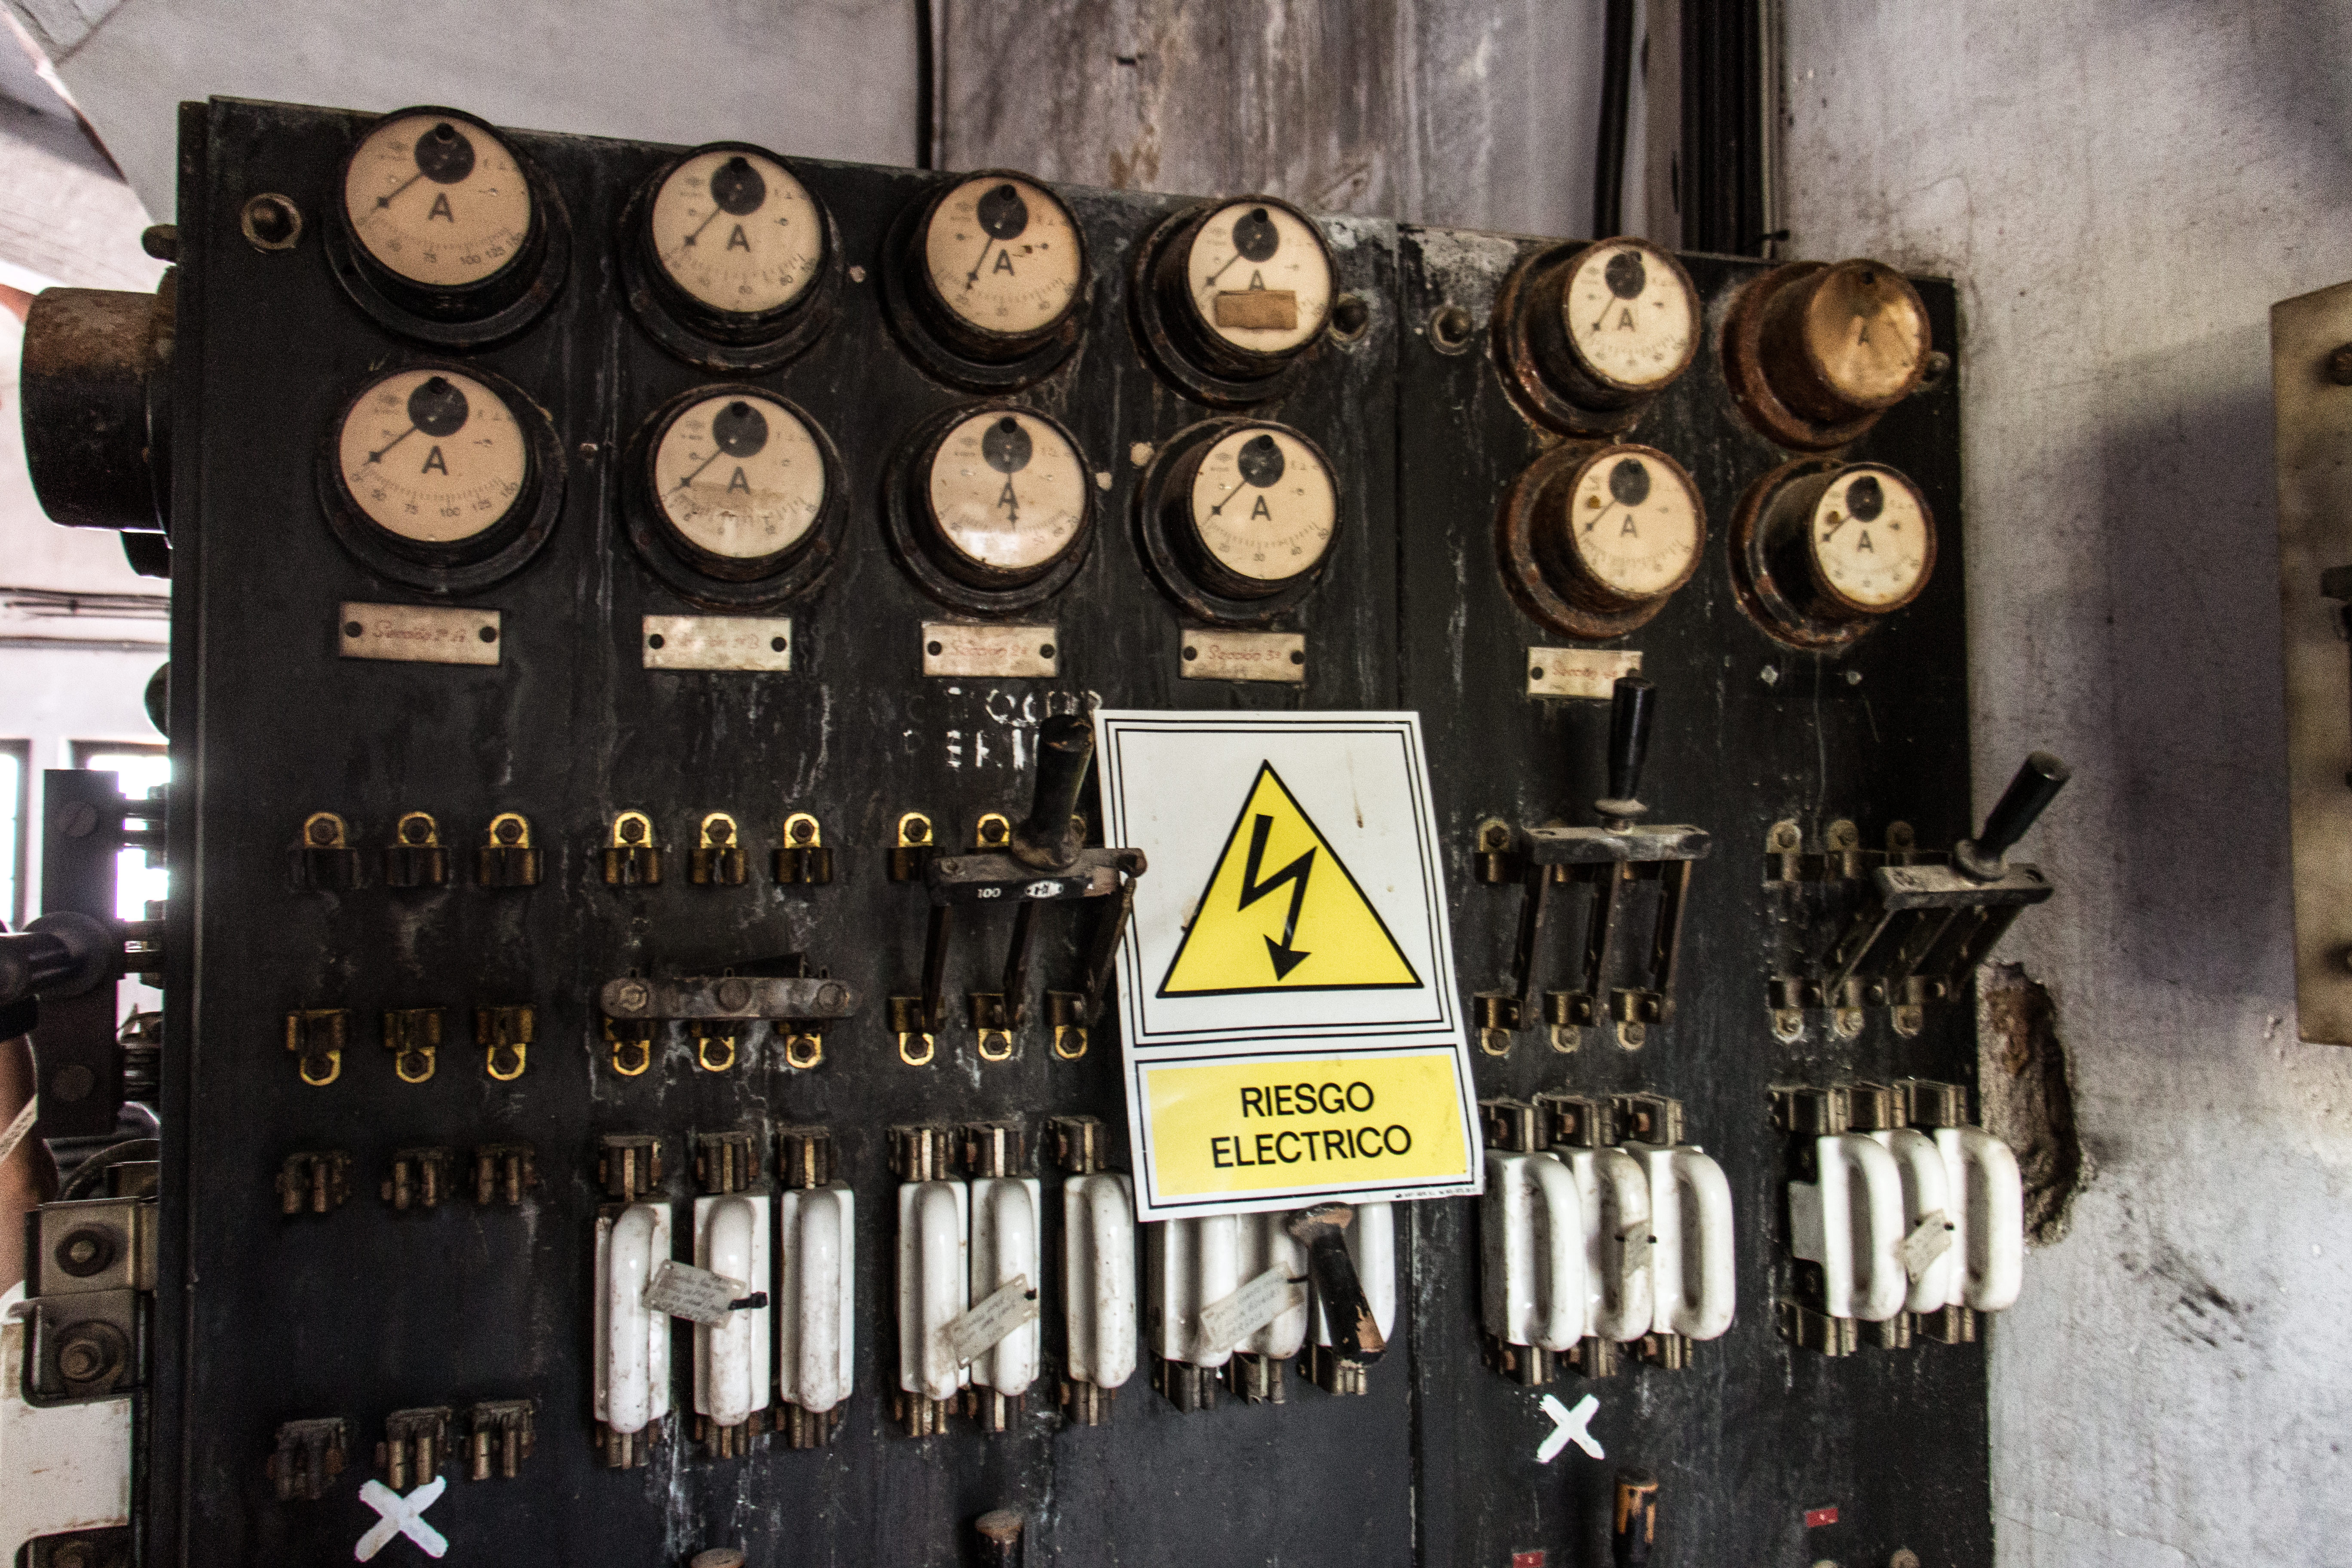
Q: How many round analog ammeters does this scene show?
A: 12